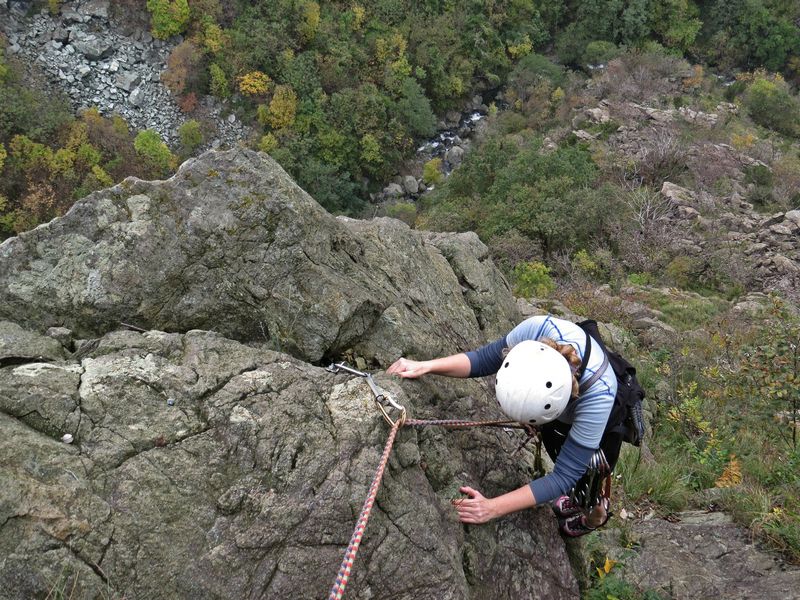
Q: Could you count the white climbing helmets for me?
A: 1